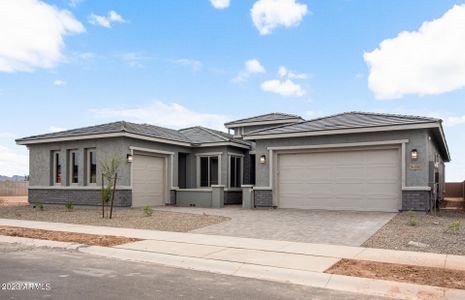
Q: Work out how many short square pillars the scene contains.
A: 2